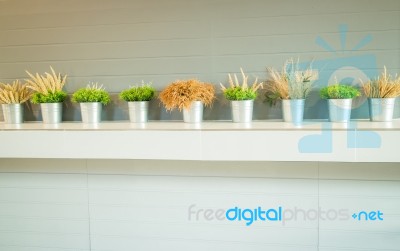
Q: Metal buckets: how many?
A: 9